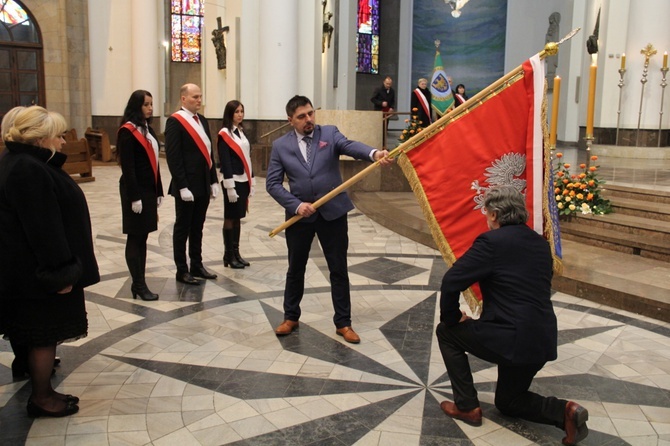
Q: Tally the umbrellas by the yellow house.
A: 0